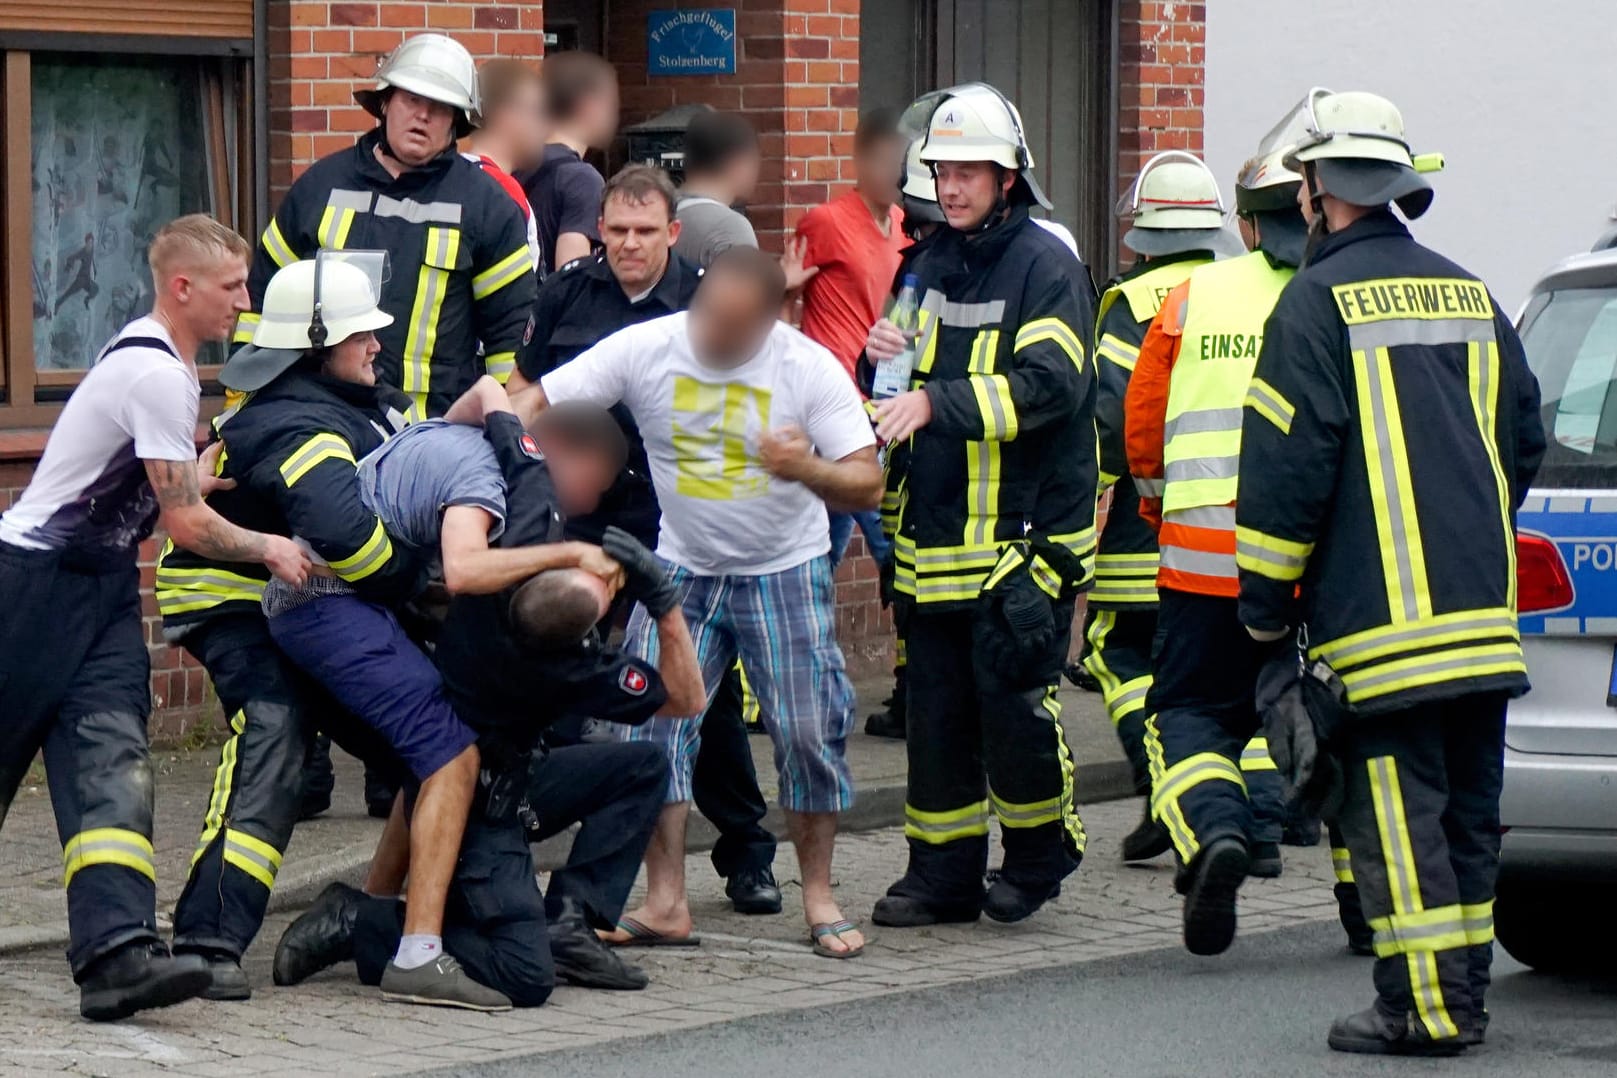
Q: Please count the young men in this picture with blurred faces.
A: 6